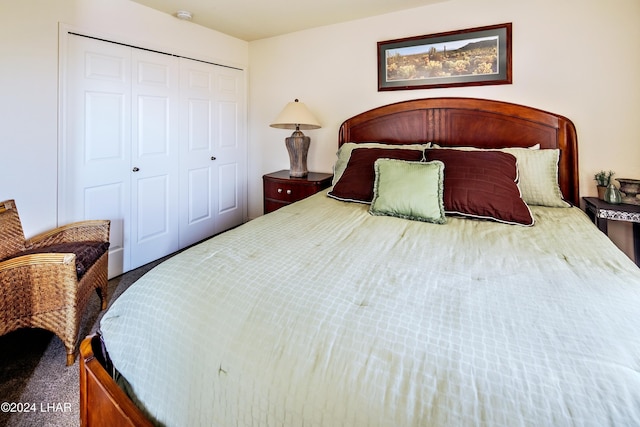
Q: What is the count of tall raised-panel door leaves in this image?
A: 4